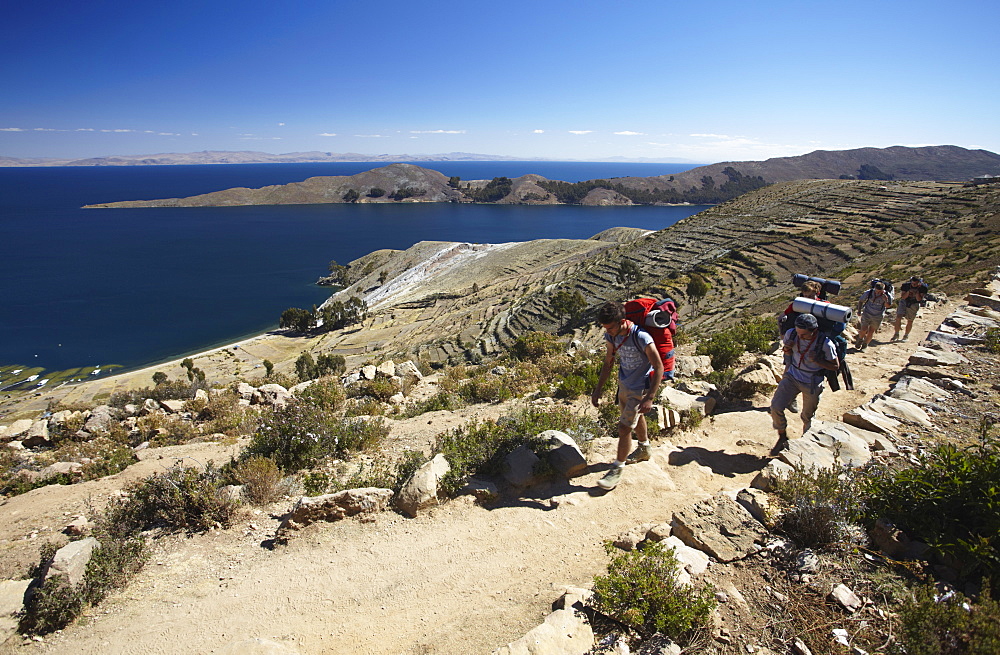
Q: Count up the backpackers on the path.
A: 5